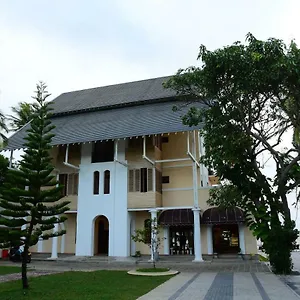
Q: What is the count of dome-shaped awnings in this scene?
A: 2